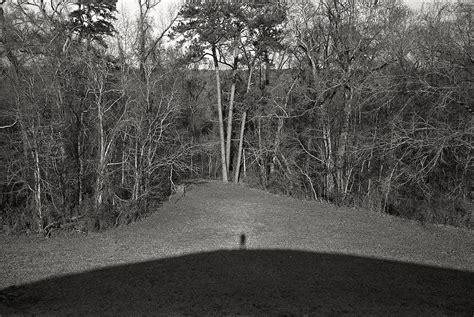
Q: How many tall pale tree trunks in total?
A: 3